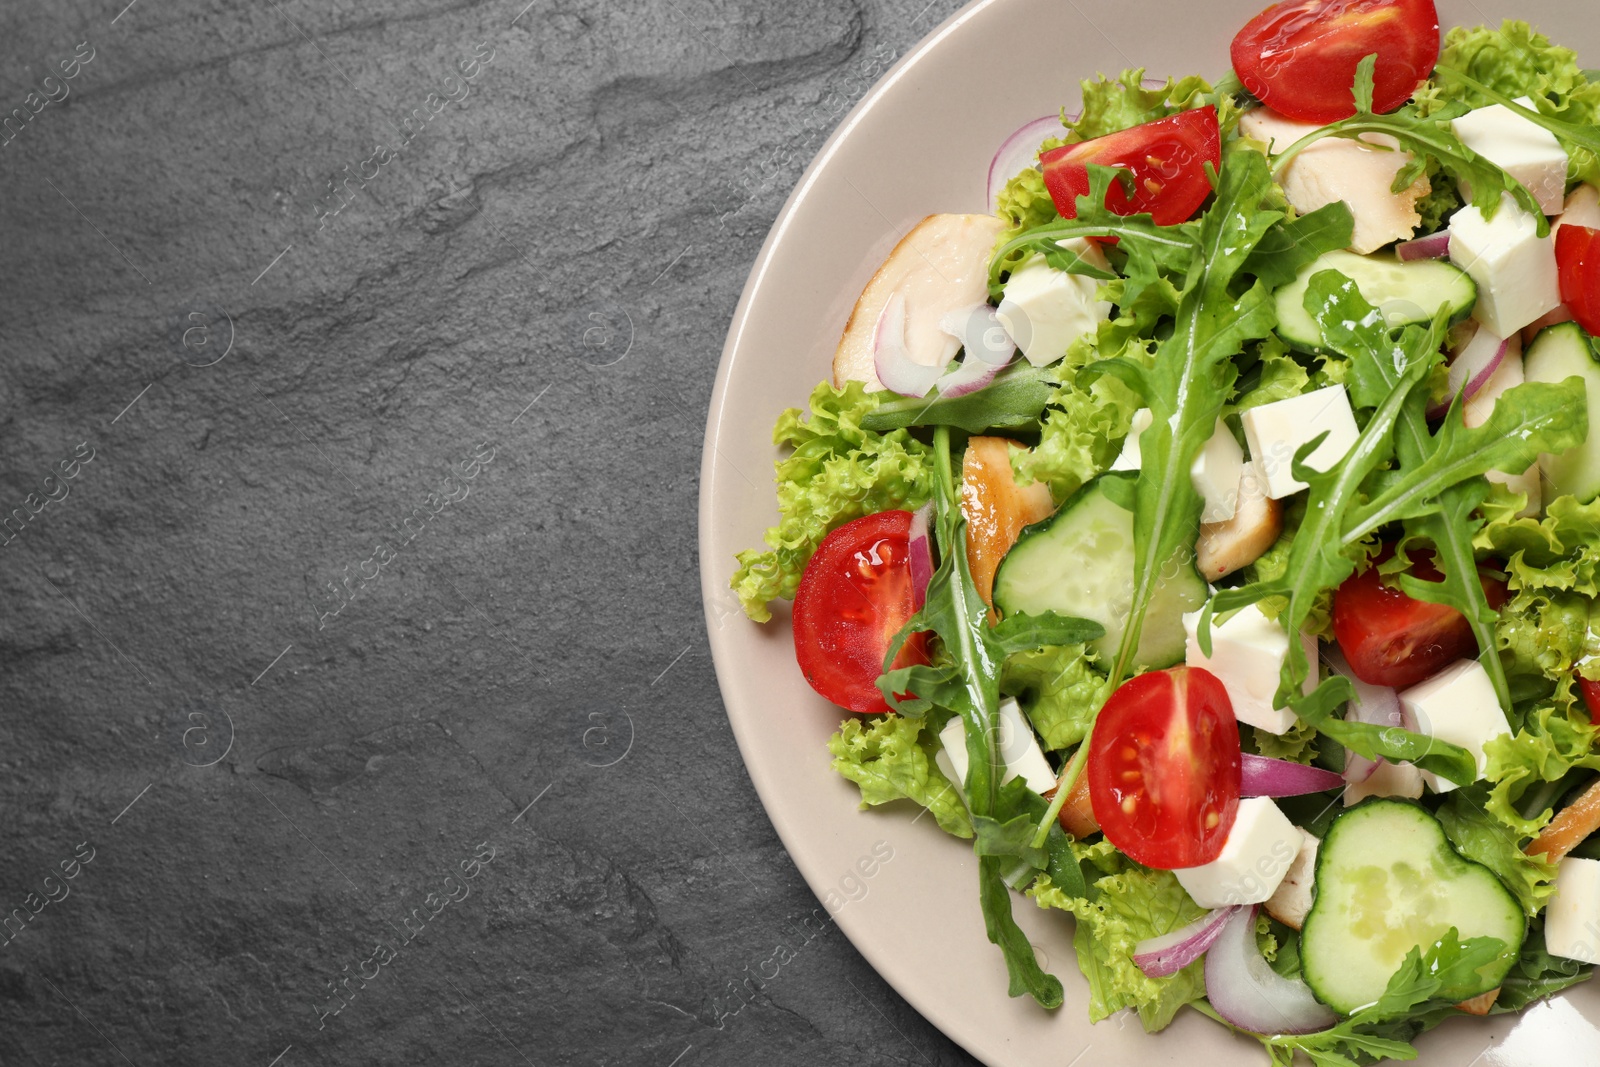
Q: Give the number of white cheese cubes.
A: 10